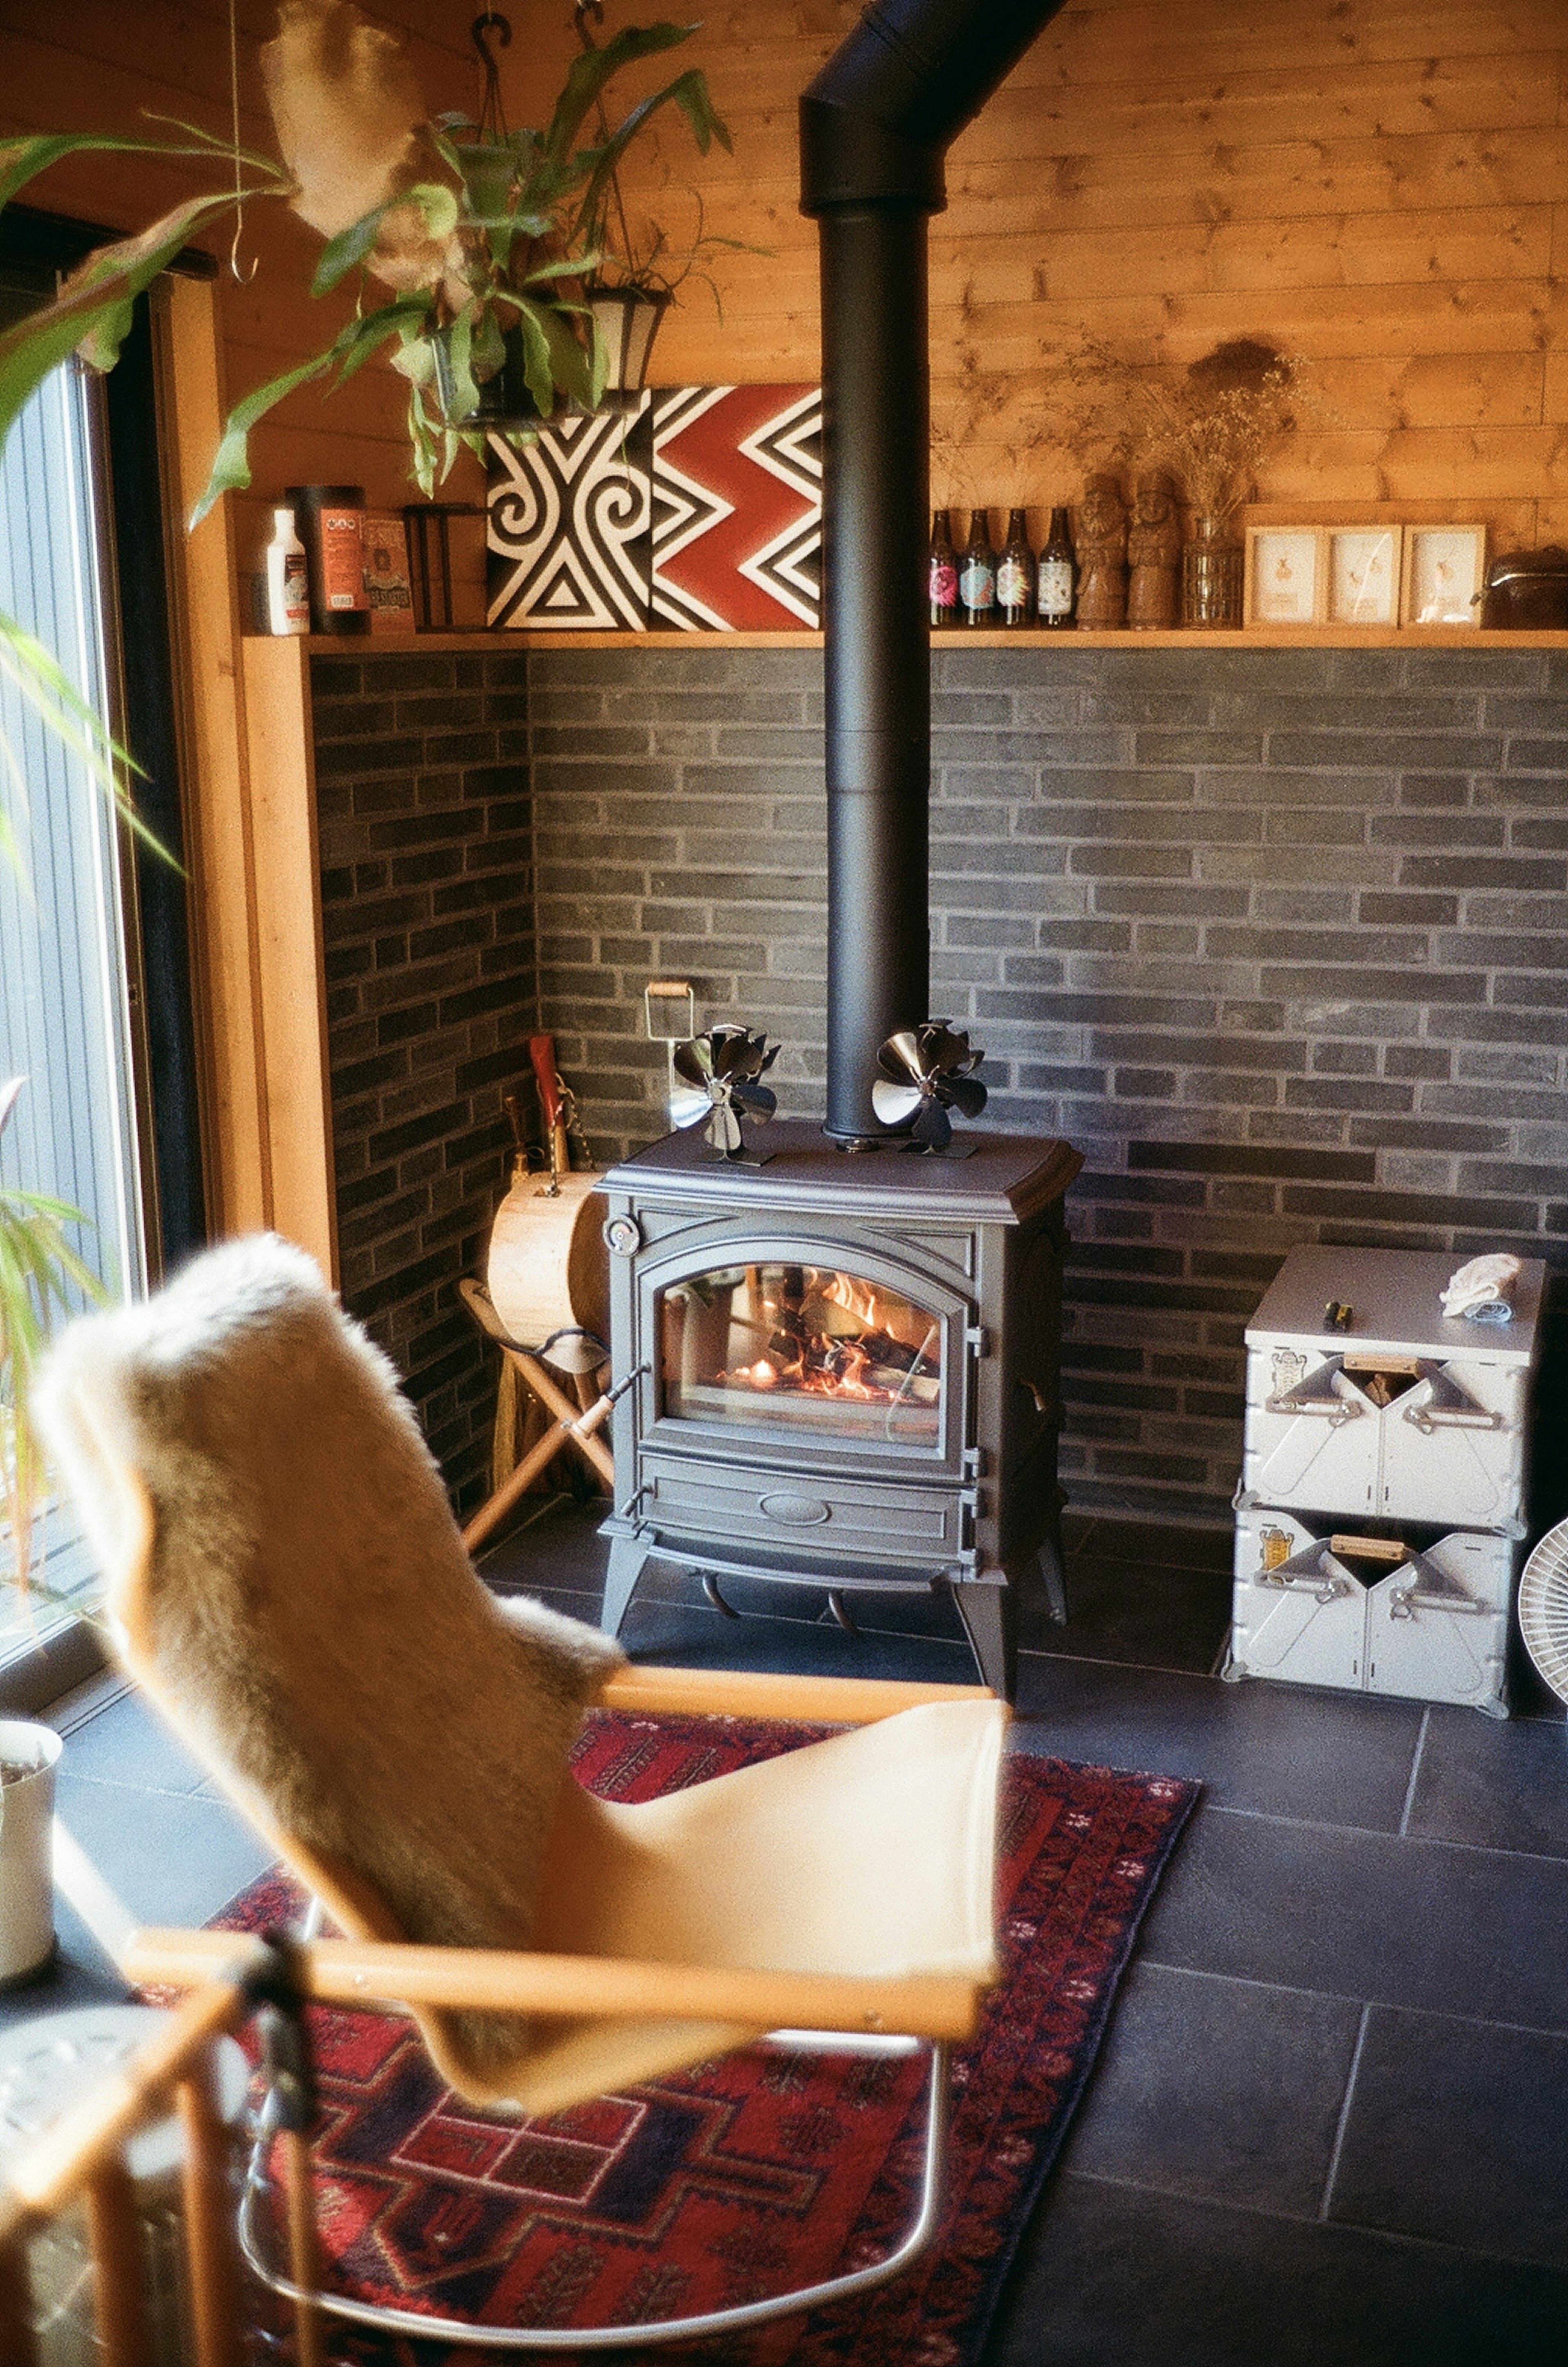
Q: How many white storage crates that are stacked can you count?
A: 2